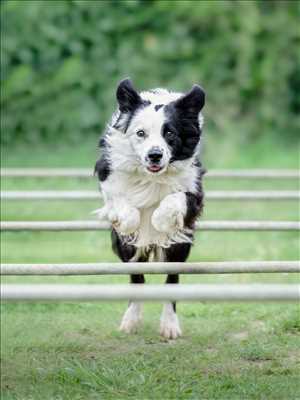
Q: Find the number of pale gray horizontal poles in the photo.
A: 5